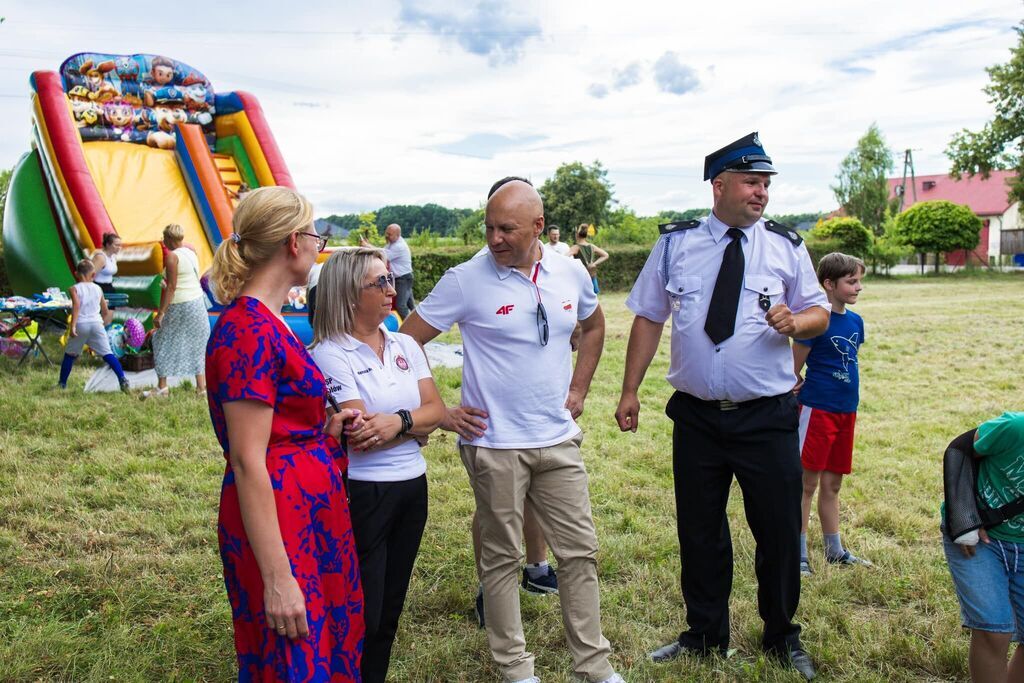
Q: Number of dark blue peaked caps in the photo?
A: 1